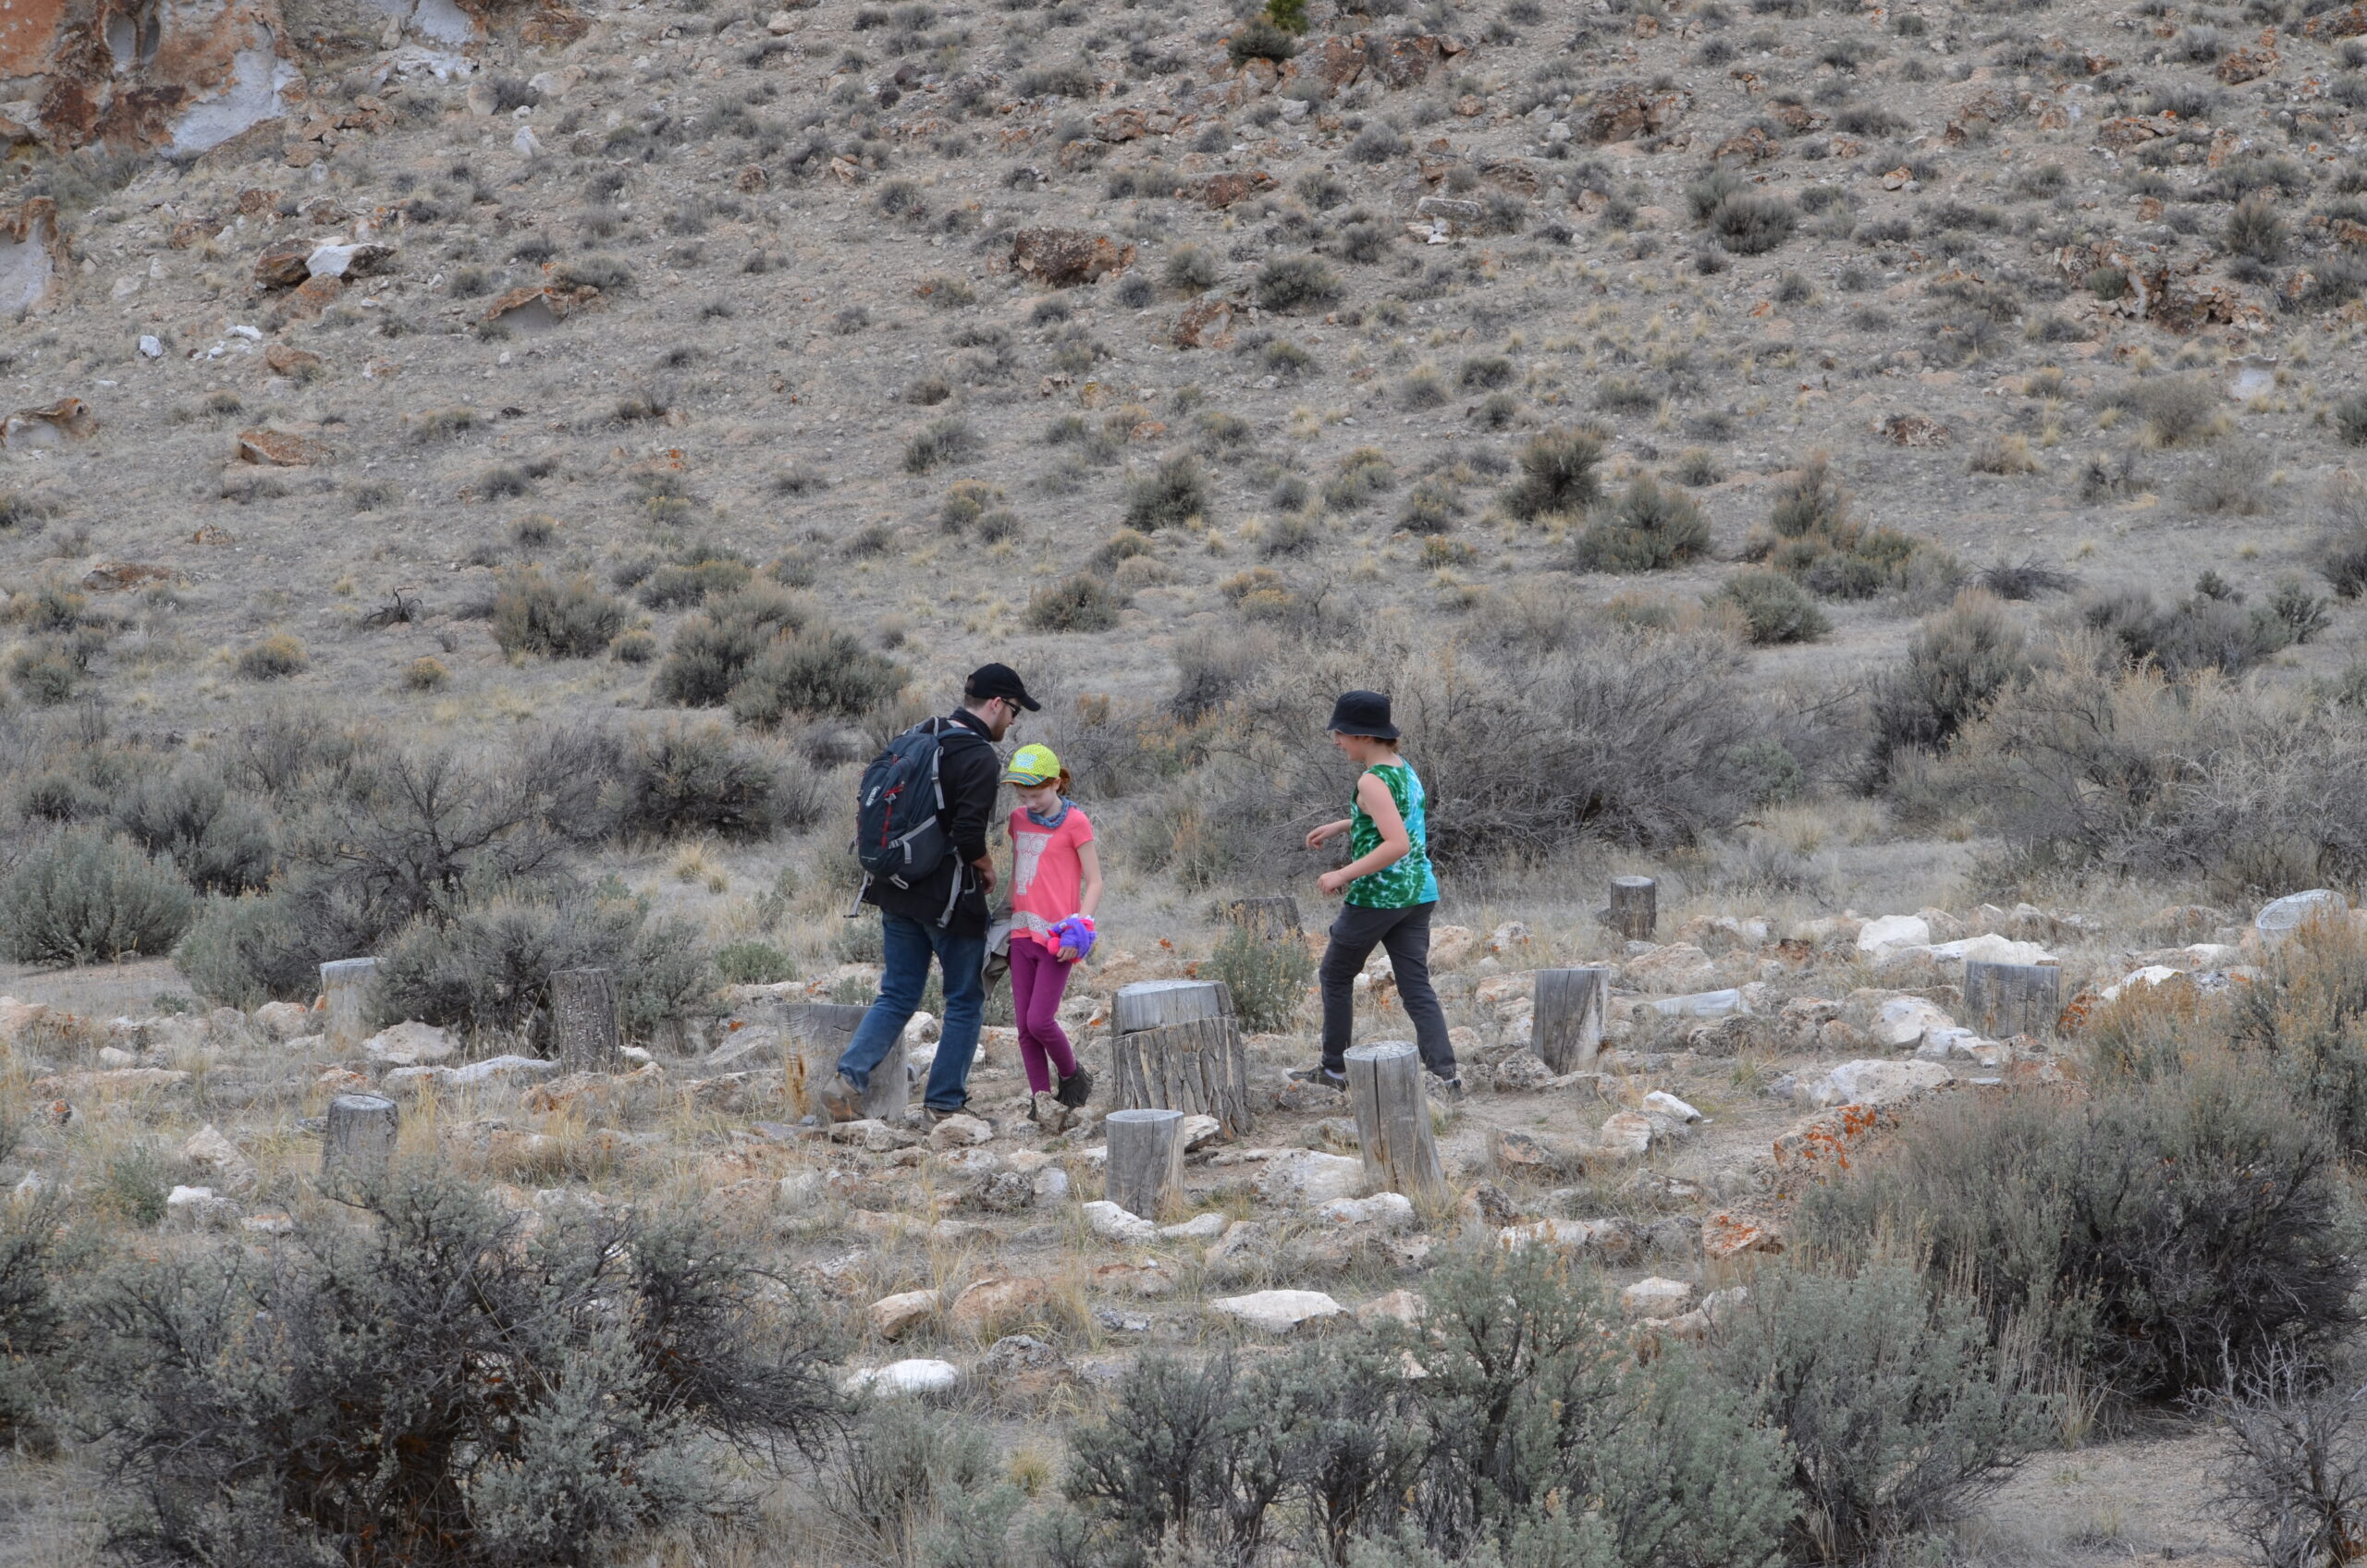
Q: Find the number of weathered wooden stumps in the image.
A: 12